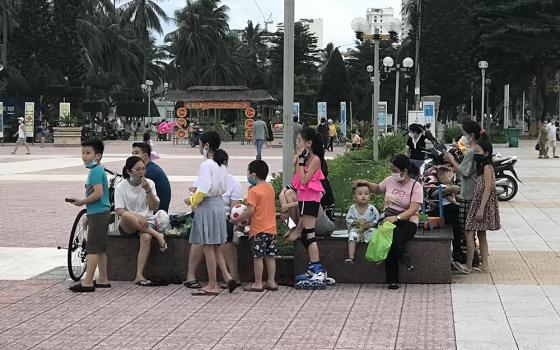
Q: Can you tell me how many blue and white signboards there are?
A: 5